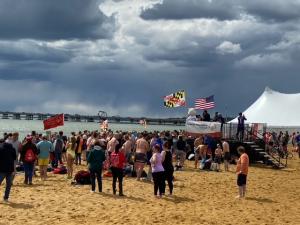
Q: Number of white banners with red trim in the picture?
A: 1